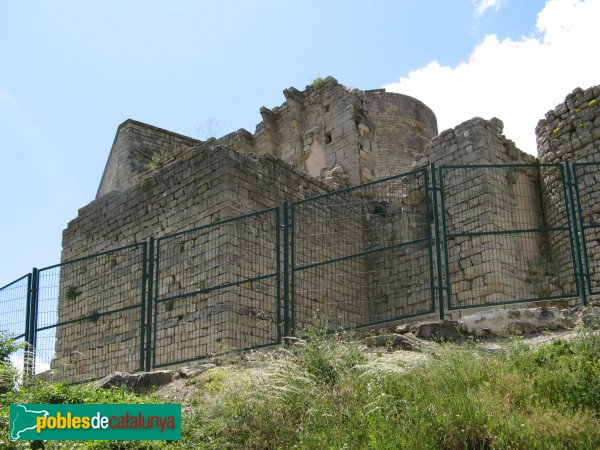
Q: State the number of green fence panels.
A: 6